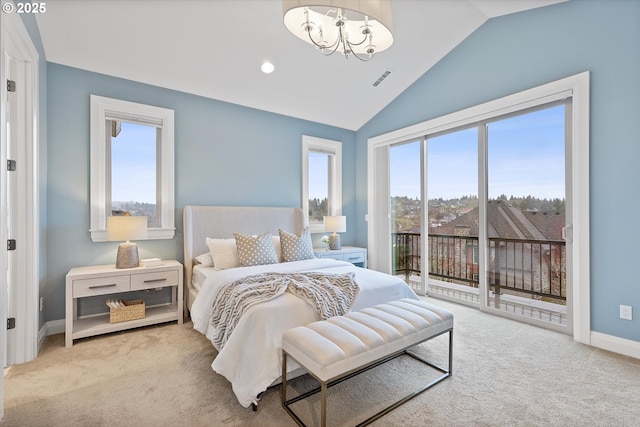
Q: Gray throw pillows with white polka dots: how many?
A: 2